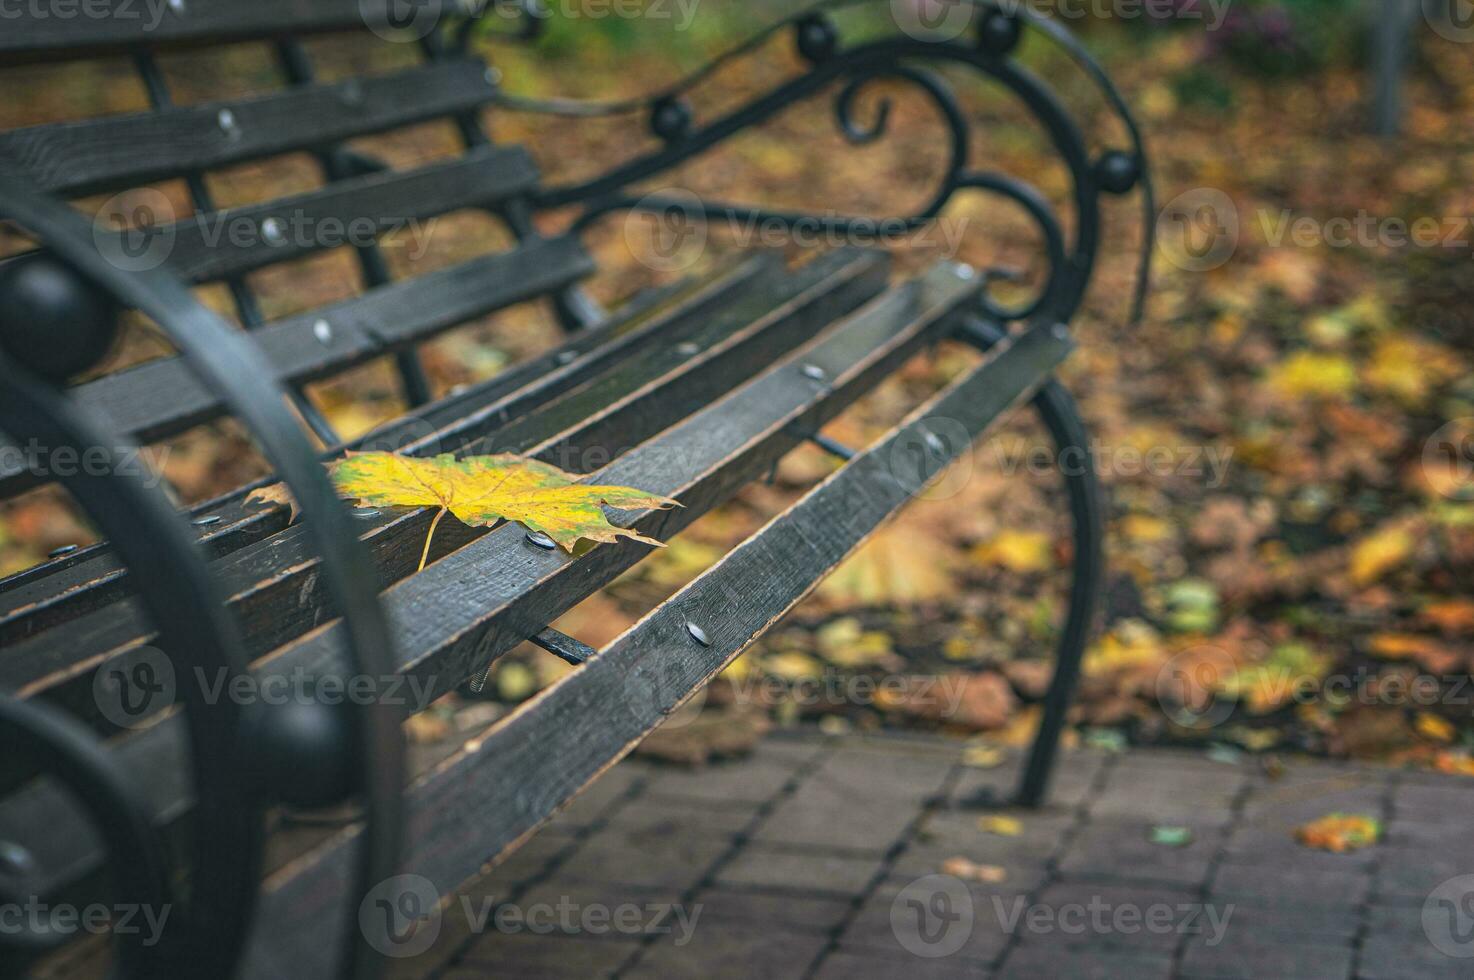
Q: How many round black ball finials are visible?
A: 6